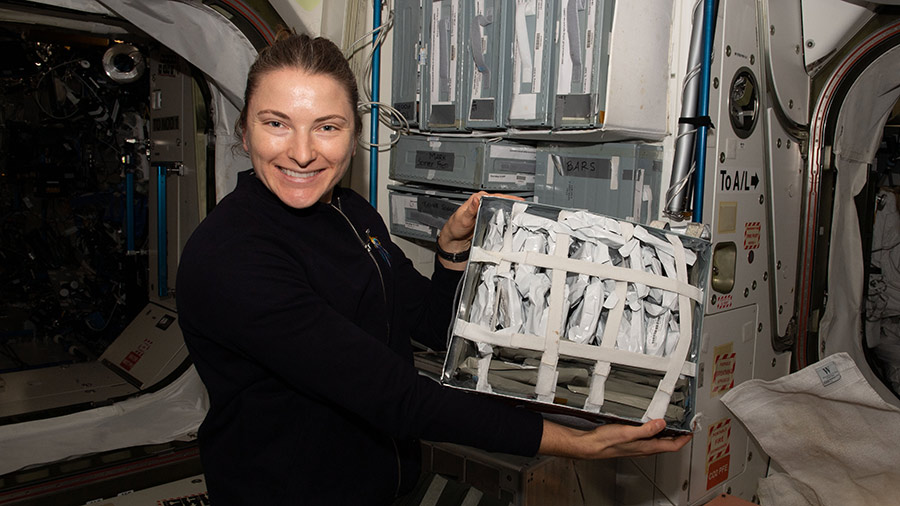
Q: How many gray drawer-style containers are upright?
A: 5